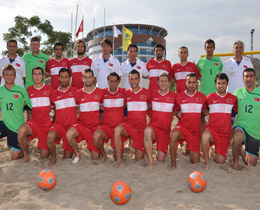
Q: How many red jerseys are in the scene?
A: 12